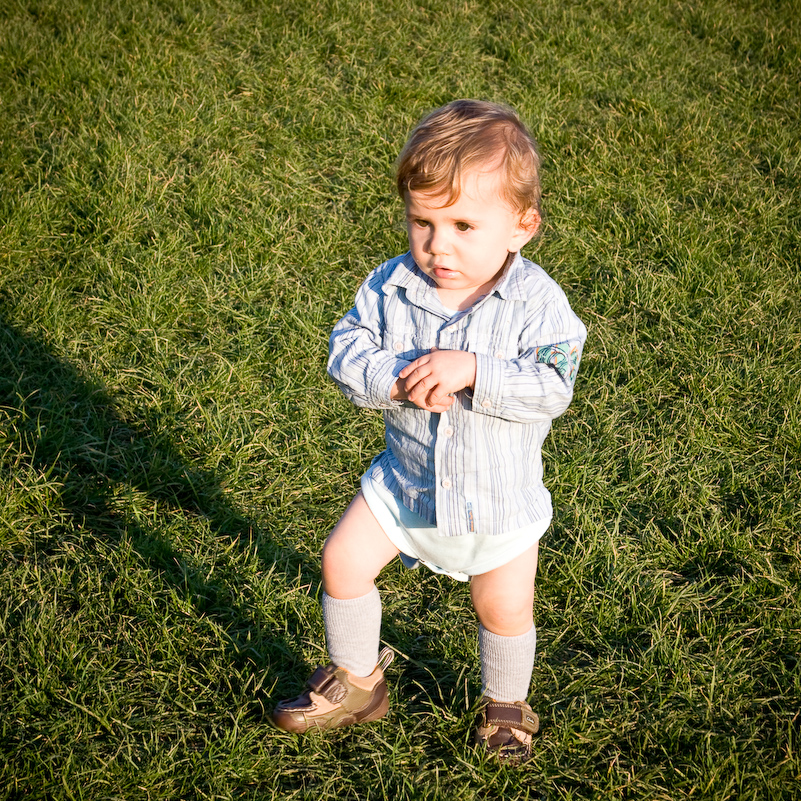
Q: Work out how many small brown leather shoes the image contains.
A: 2